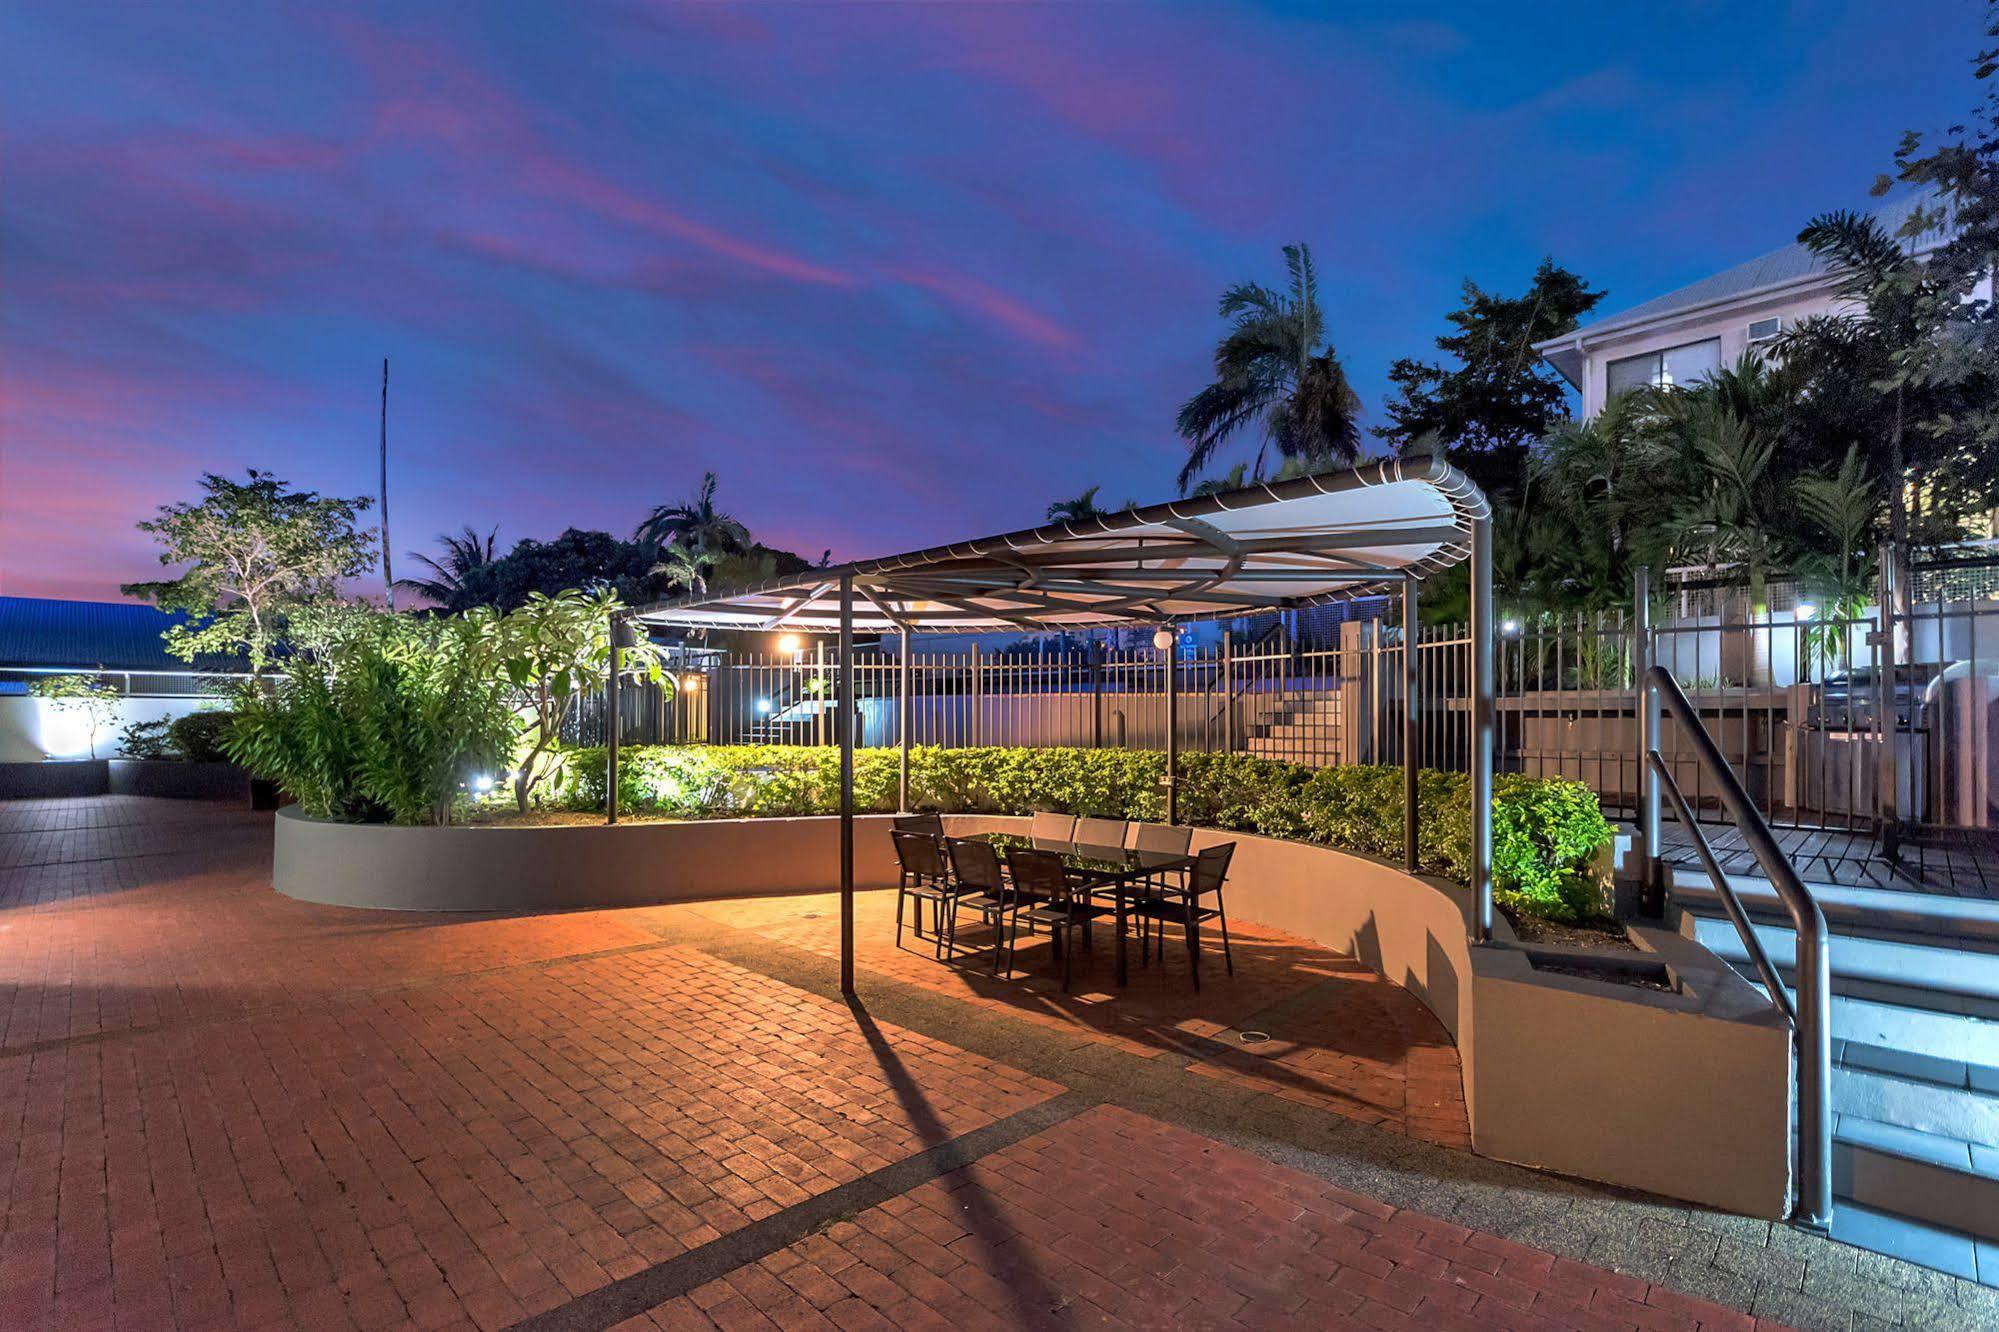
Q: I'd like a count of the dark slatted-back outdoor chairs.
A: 8